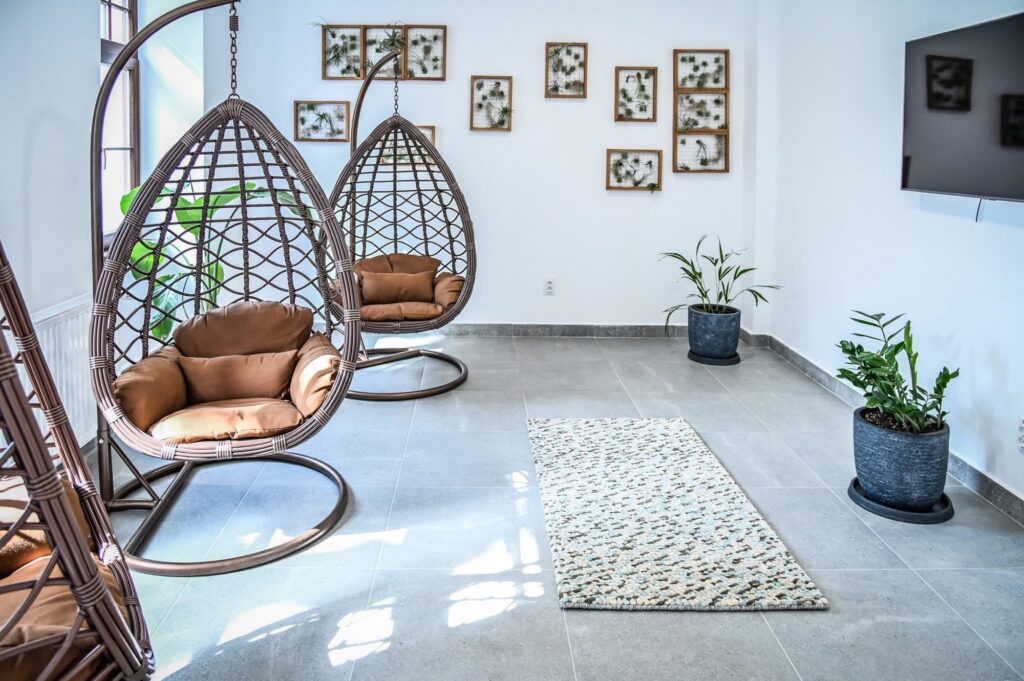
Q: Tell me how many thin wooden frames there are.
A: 12